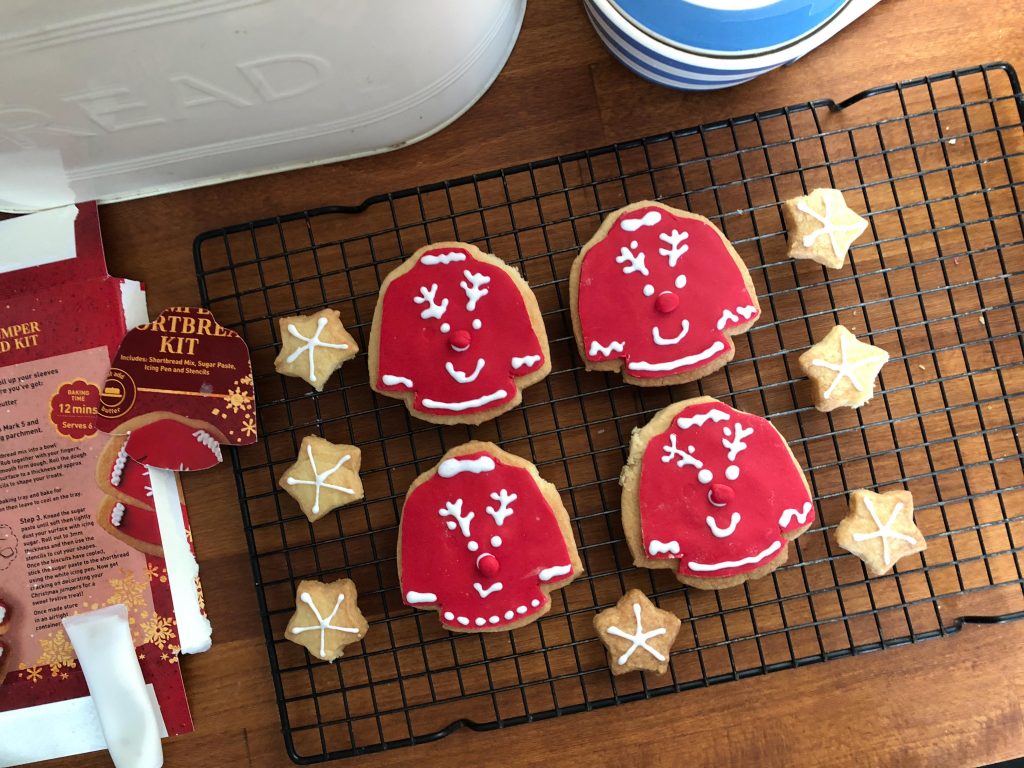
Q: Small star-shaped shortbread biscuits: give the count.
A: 7